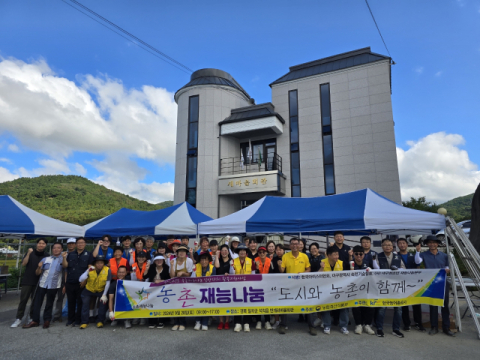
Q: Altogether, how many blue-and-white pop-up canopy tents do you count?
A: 3